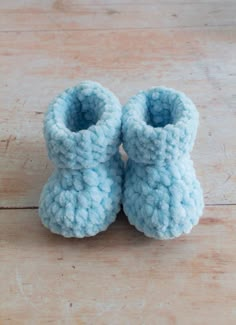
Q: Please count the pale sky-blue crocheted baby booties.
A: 2